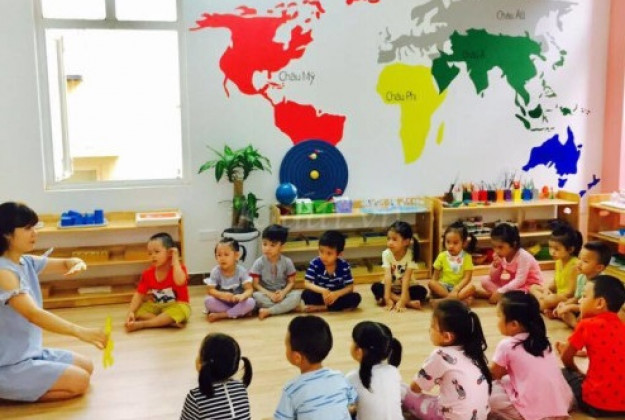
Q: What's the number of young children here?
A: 15